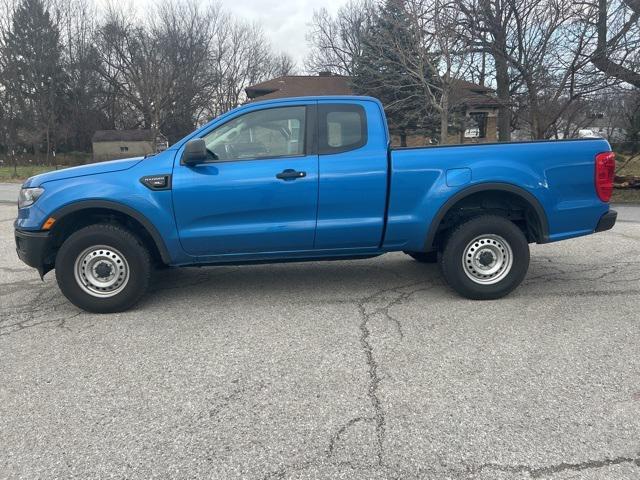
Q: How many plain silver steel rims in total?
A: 2